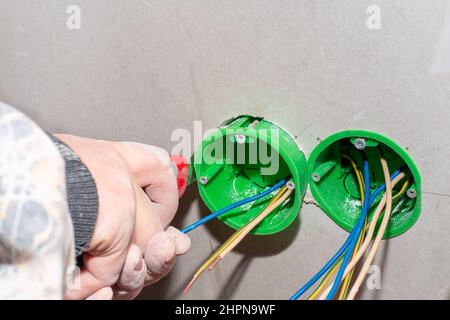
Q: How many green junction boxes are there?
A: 2